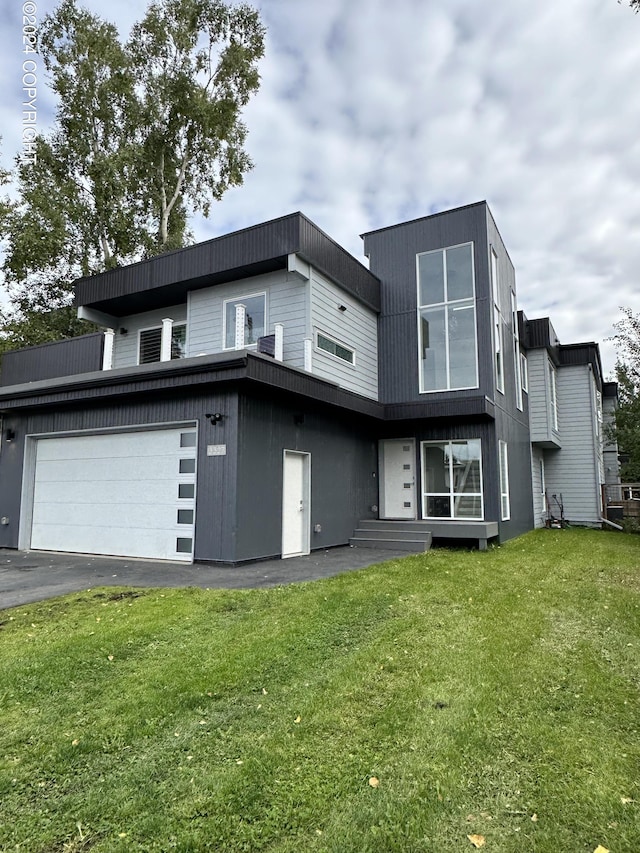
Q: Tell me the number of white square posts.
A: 5